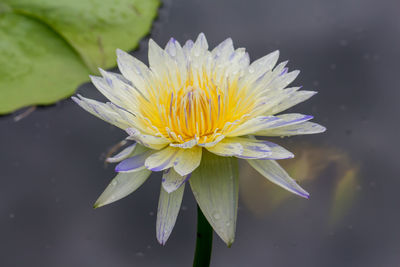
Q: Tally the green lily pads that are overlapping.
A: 2